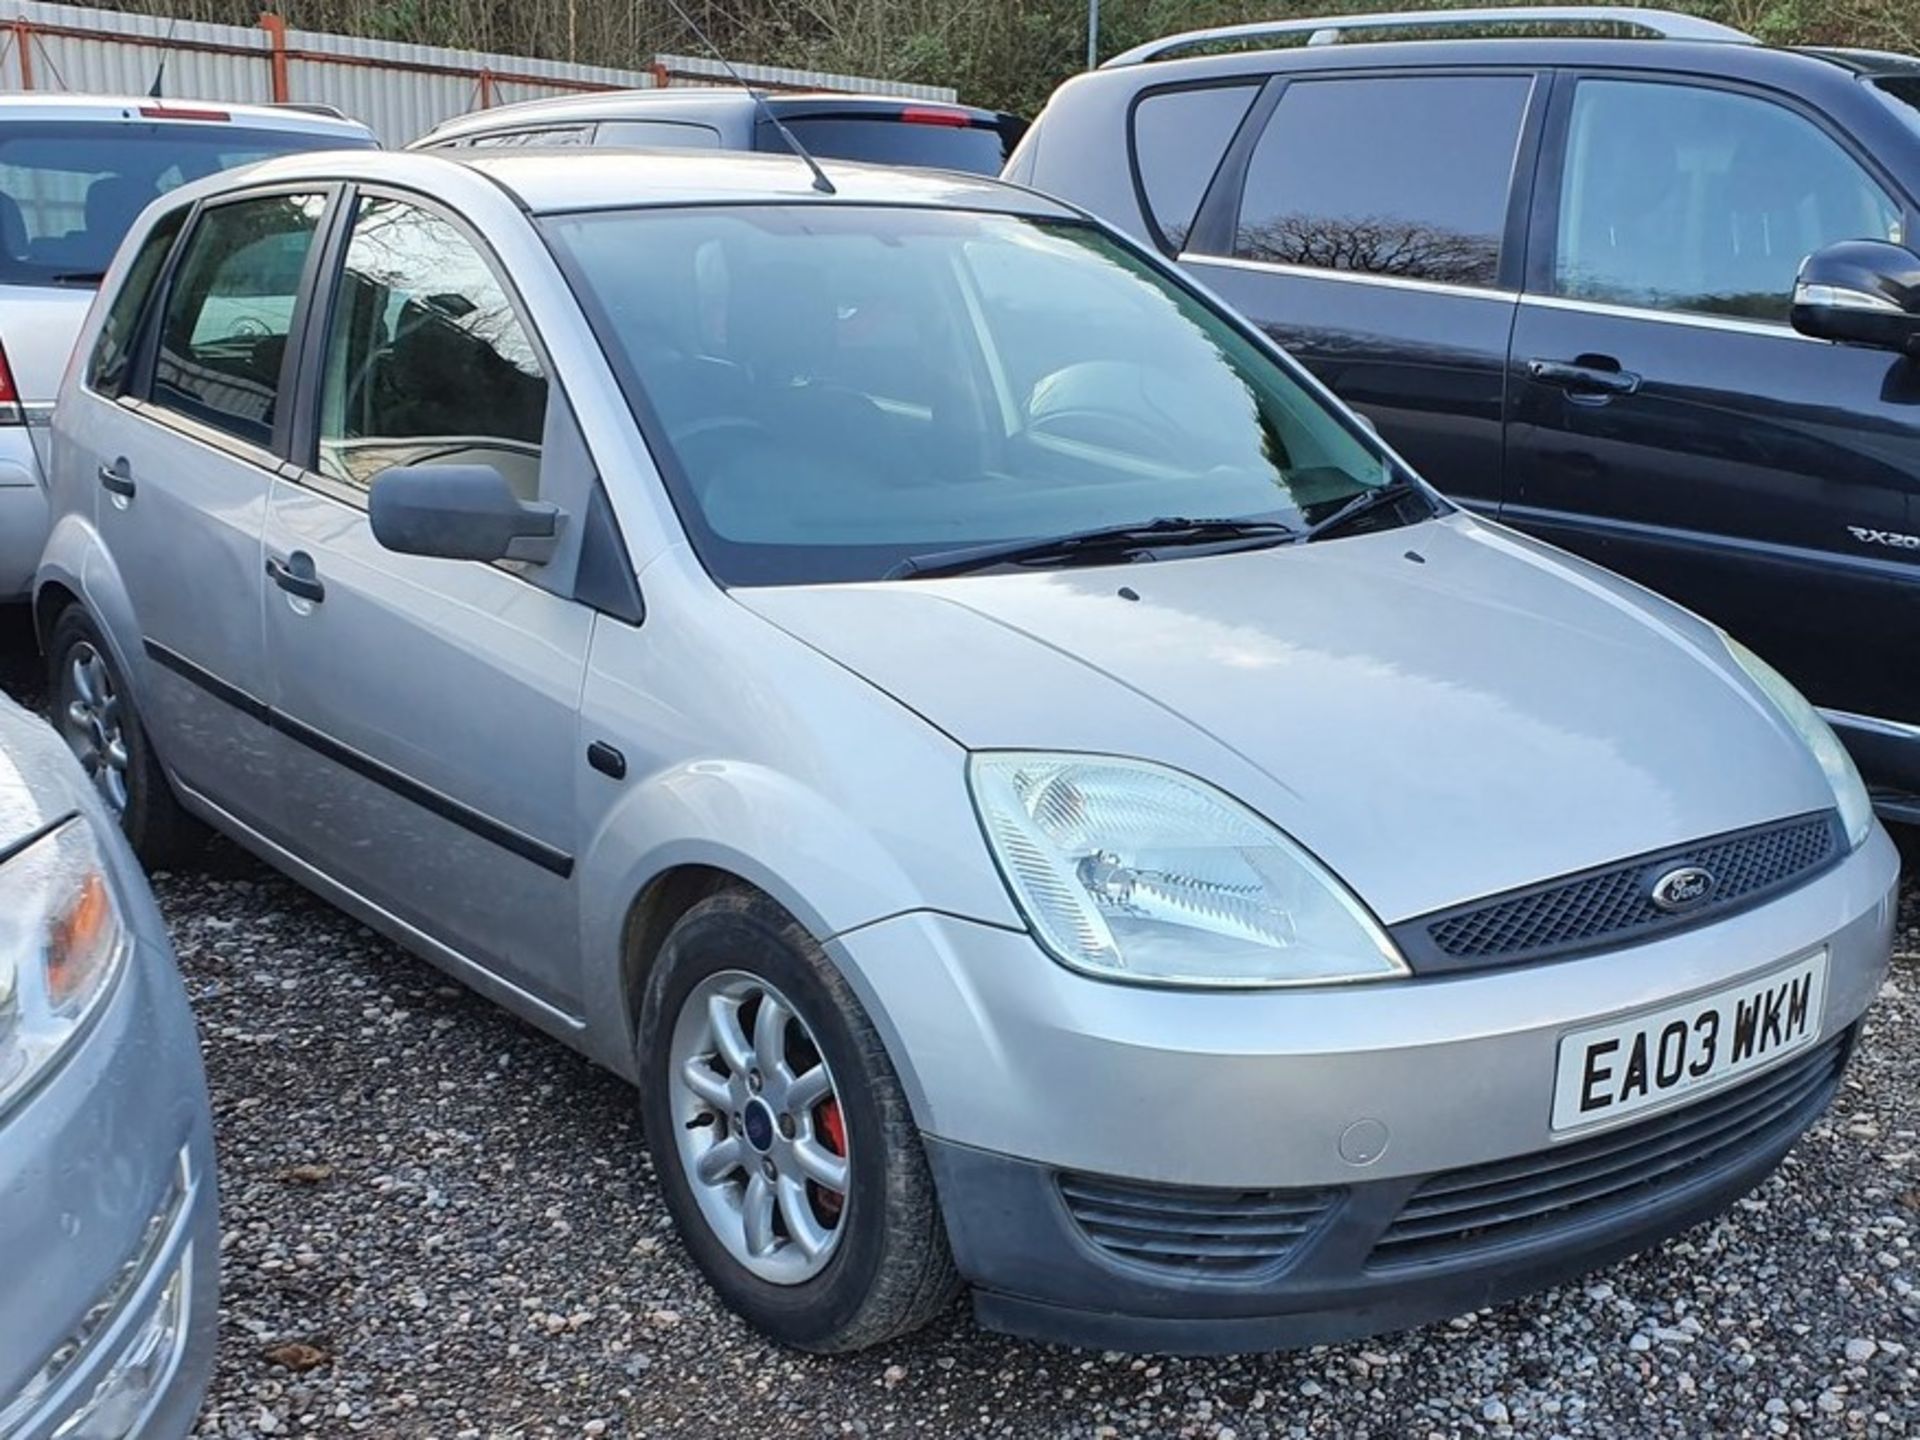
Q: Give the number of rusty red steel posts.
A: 4